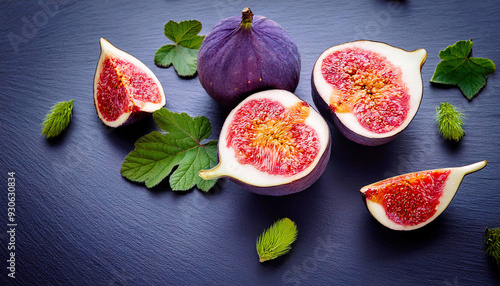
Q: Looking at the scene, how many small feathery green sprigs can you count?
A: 4